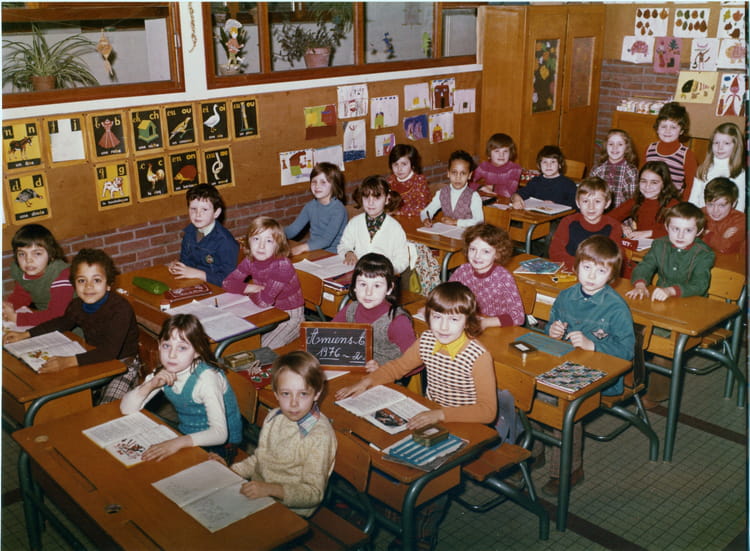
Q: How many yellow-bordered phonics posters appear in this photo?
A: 12